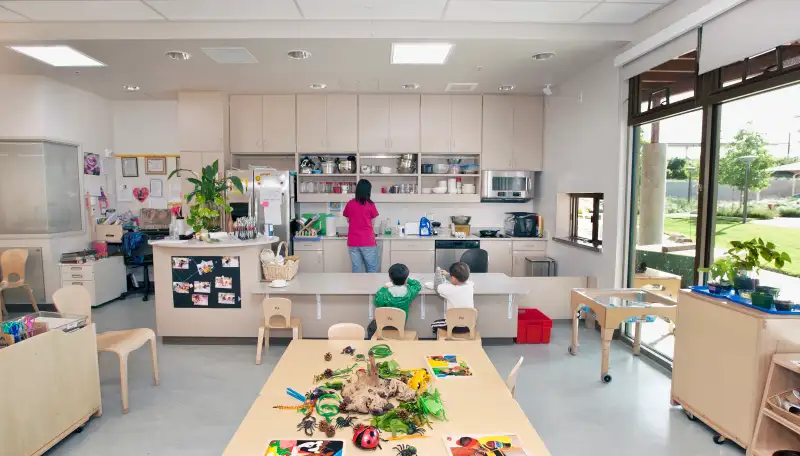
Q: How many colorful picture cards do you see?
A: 3